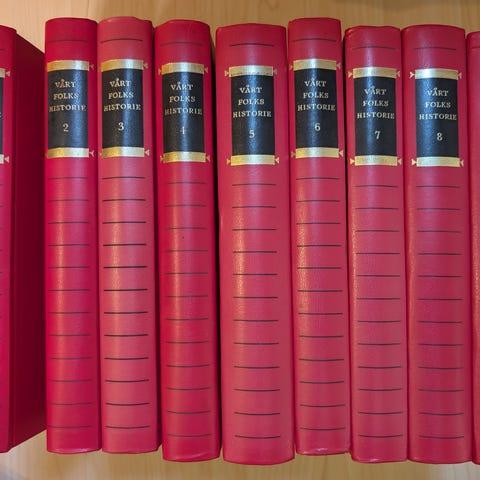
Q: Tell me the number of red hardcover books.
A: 9